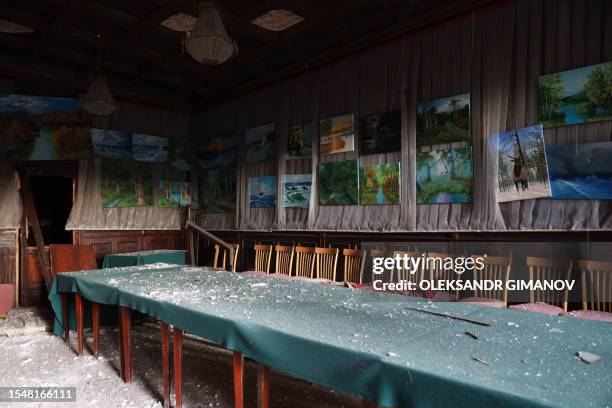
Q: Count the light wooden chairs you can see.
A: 12